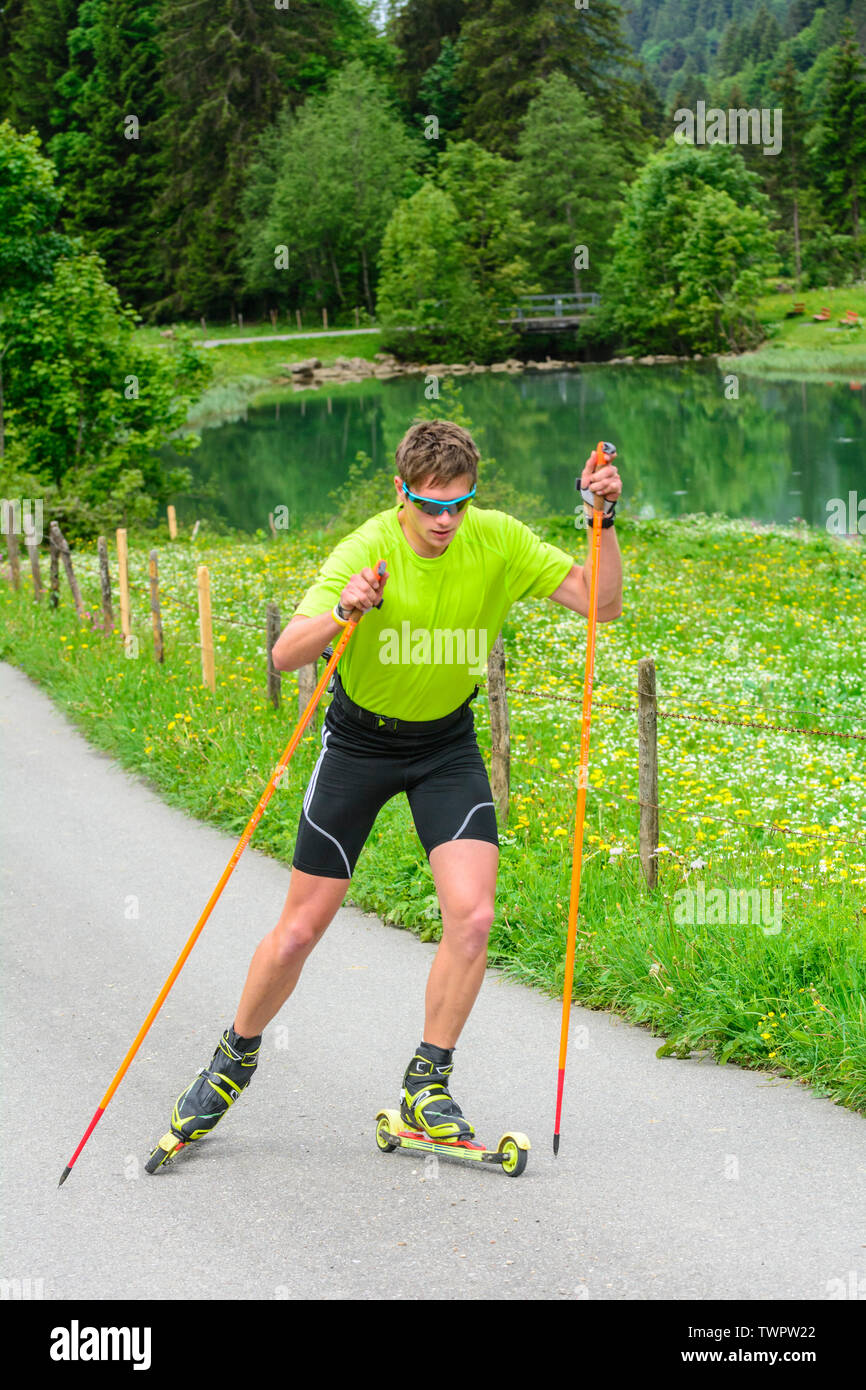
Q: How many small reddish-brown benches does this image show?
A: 3